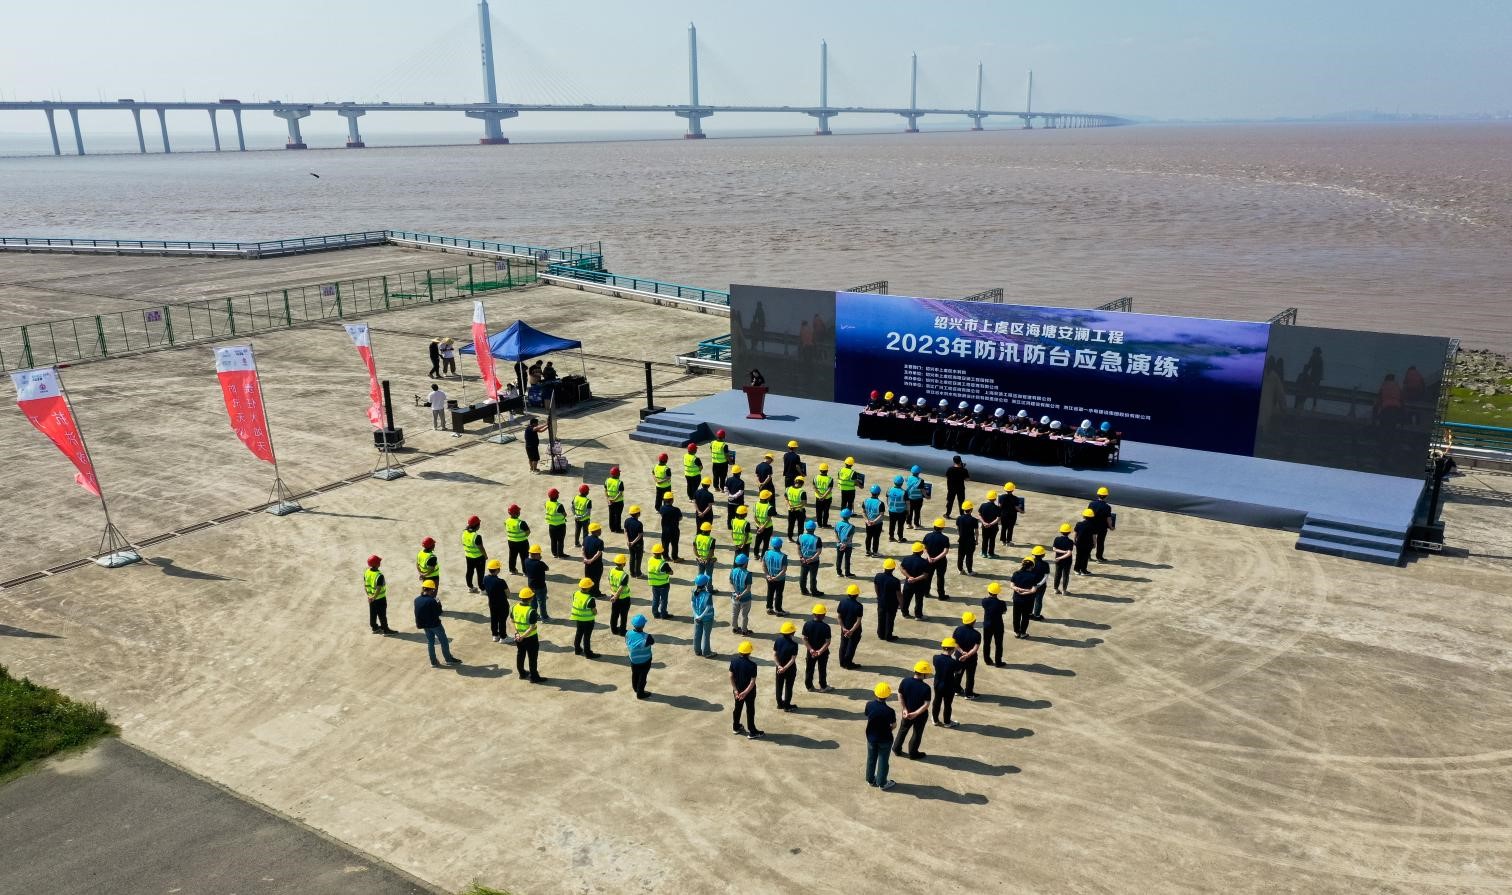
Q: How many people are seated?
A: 13